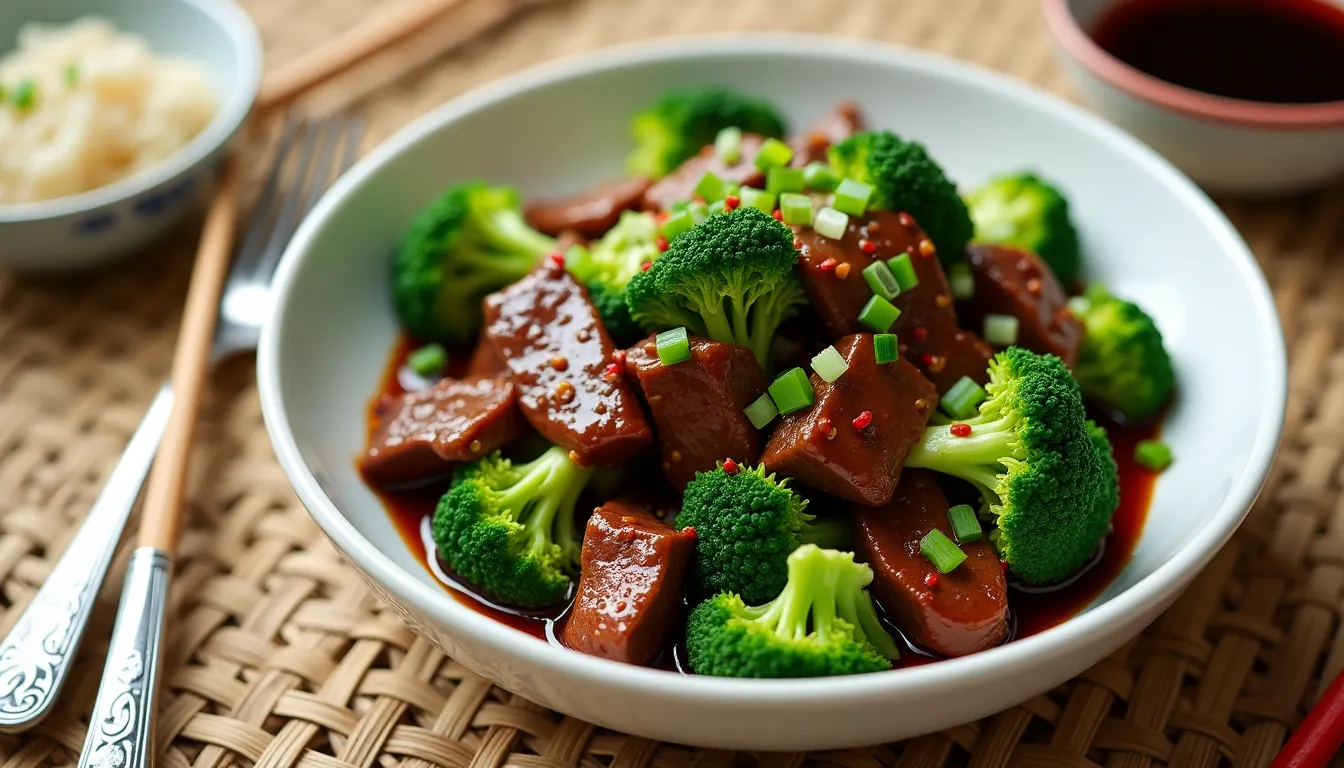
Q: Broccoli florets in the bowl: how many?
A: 11